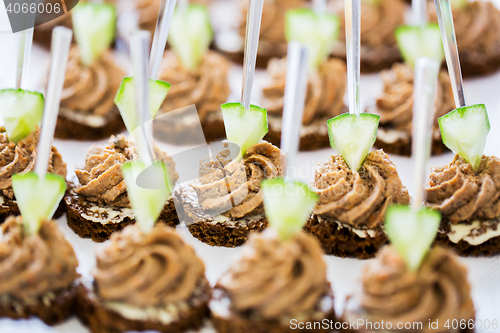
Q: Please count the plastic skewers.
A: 13